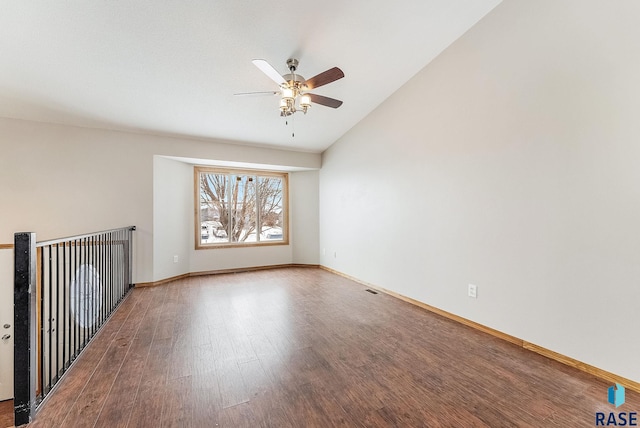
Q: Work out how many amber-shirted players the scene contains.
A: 0